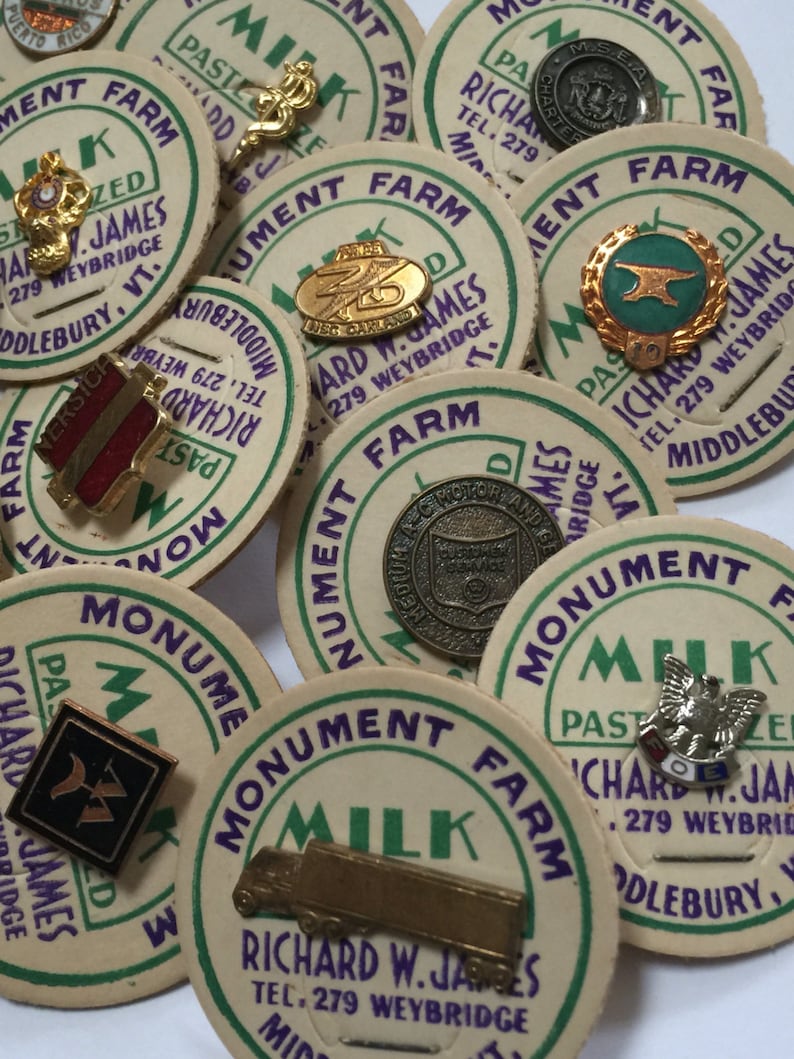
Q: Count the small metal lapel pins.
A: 11